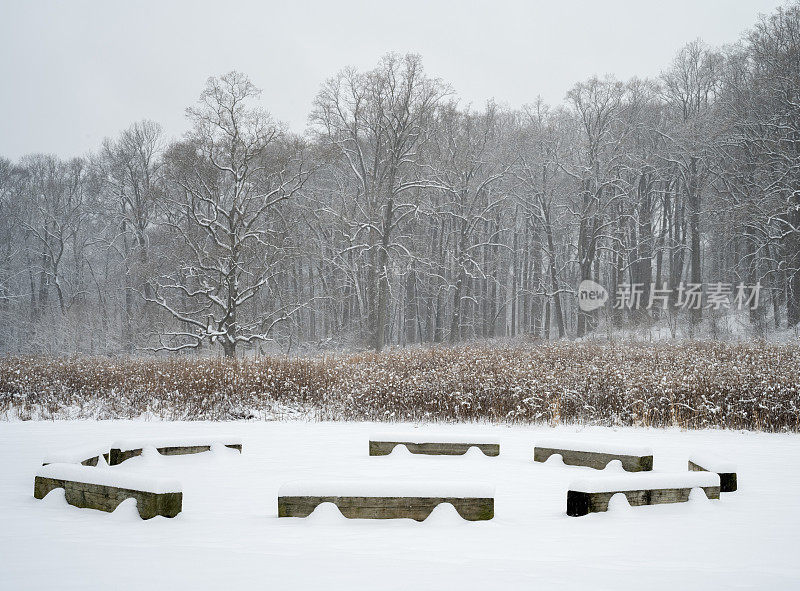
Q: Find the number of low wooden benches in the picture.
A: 8